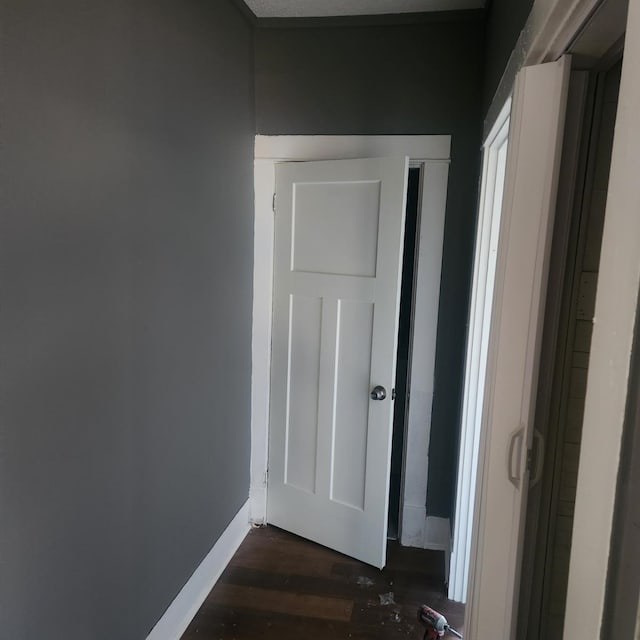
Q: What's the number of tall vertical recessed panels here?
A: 2